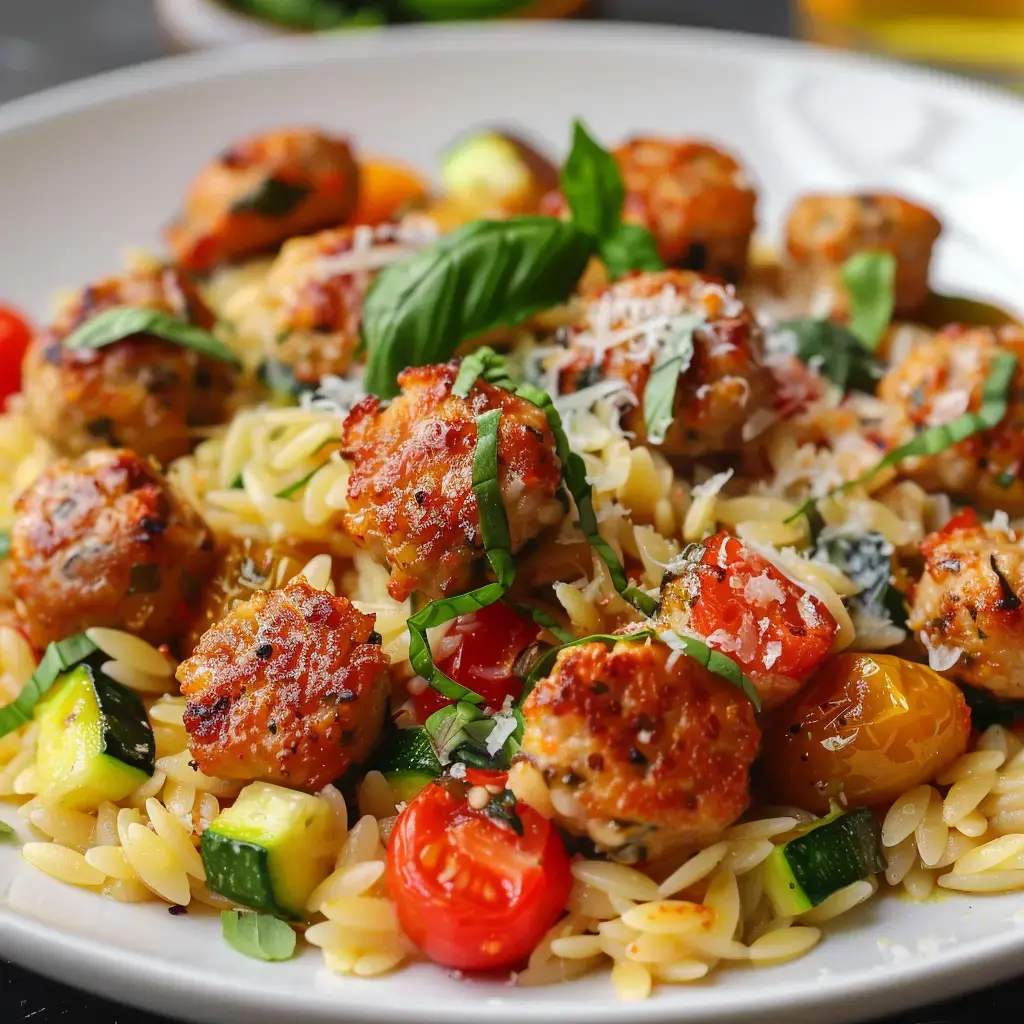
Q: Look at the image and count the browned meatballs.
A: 12